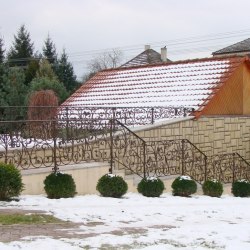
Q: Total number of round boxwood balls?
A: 7